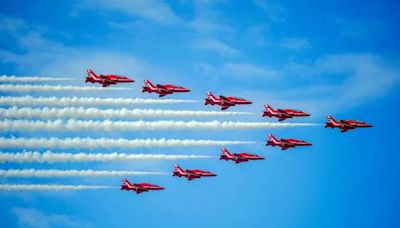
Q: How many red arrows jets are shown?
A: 9